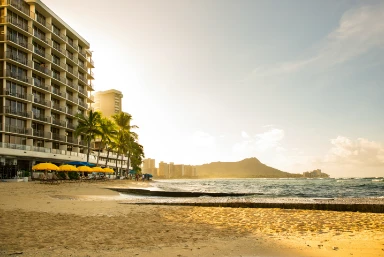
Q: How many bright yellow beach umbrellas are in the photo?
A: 5